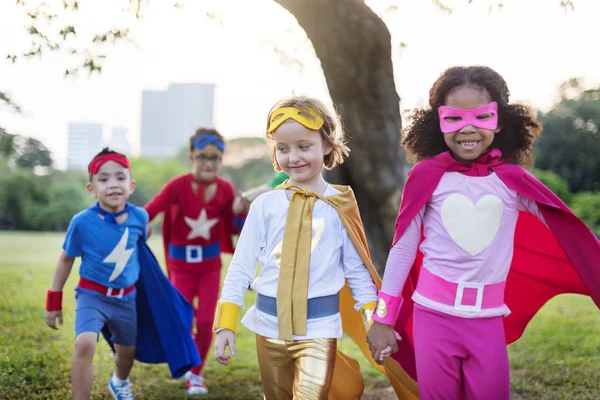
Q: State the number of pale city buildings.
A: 3